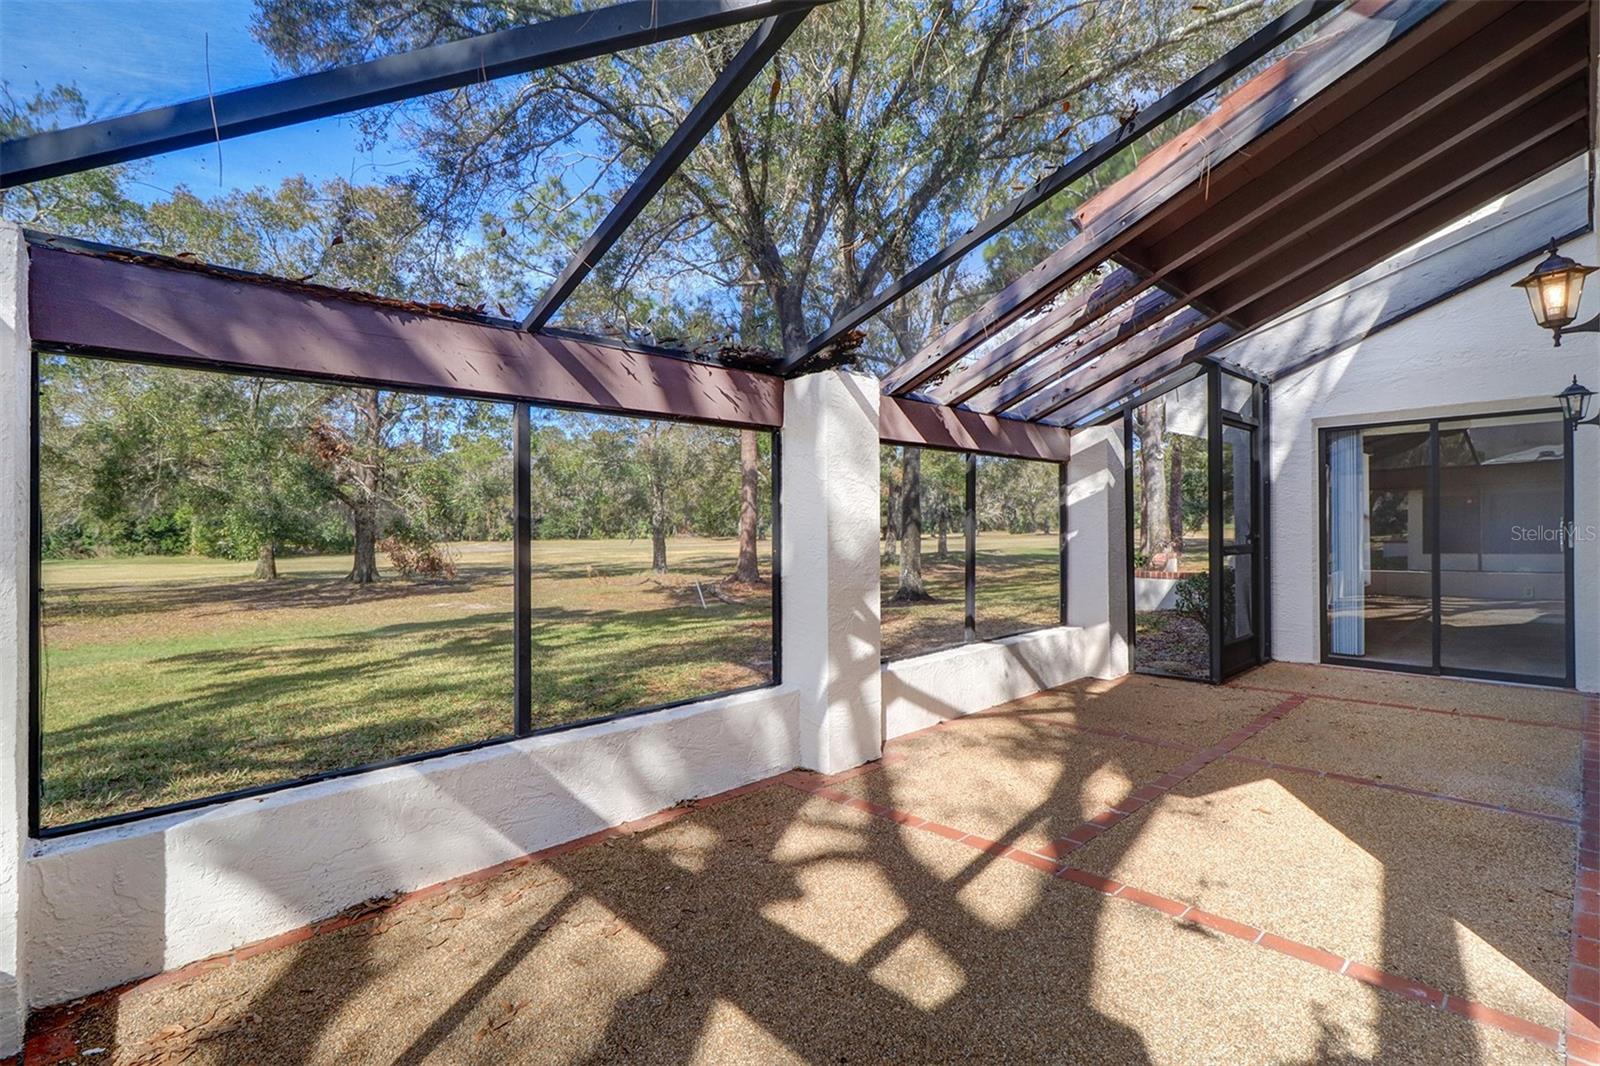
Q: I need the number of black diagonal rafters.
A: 3